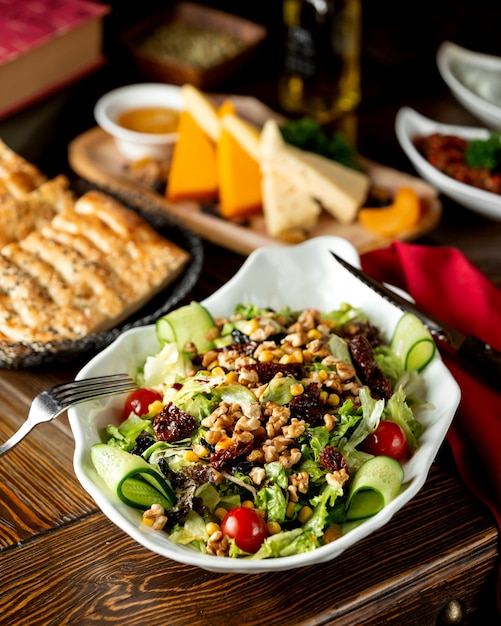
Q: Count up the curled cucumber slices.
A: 4